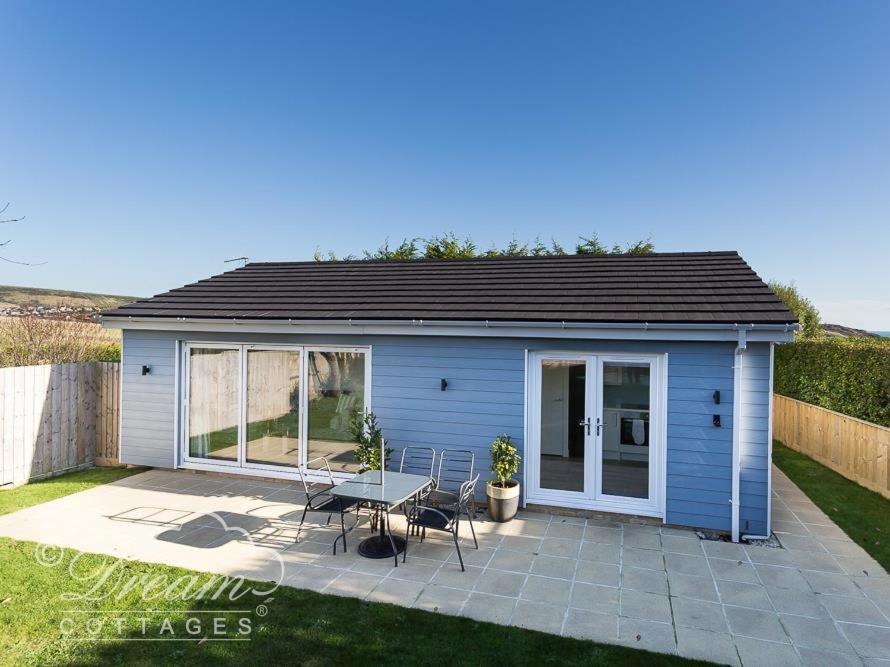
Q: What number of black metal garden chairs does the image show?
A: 4